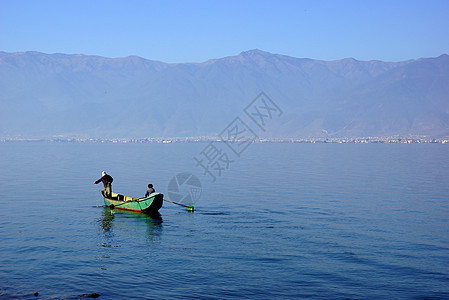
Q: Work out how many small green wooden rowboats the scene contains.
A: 1